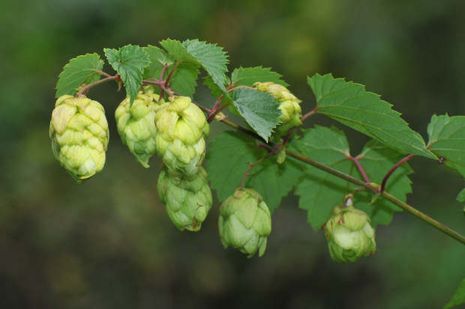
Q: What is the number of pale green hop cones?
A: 7